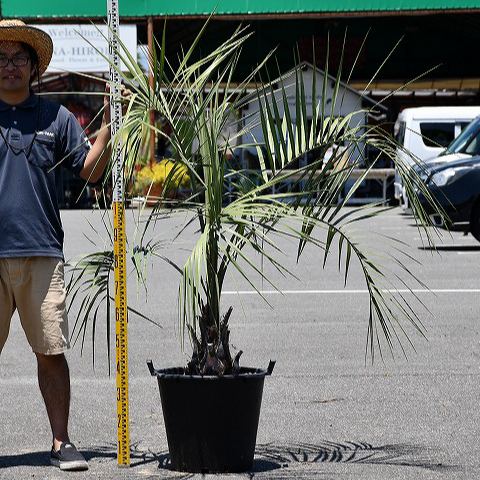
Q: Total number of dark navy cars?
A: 1